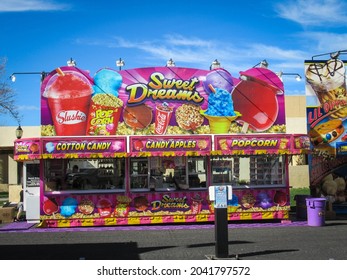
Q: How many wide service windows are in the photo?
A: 3